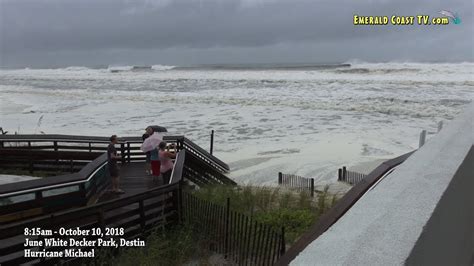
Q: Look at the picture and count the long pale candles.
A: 0